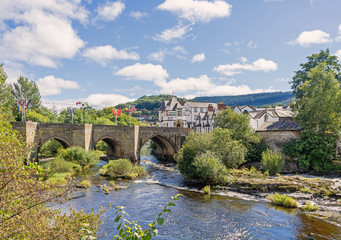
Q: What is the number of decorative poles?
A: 6